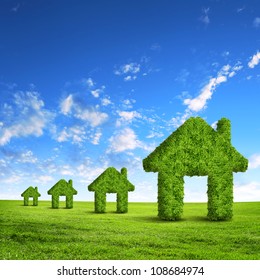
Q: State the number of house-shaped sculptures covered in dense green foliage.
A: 4